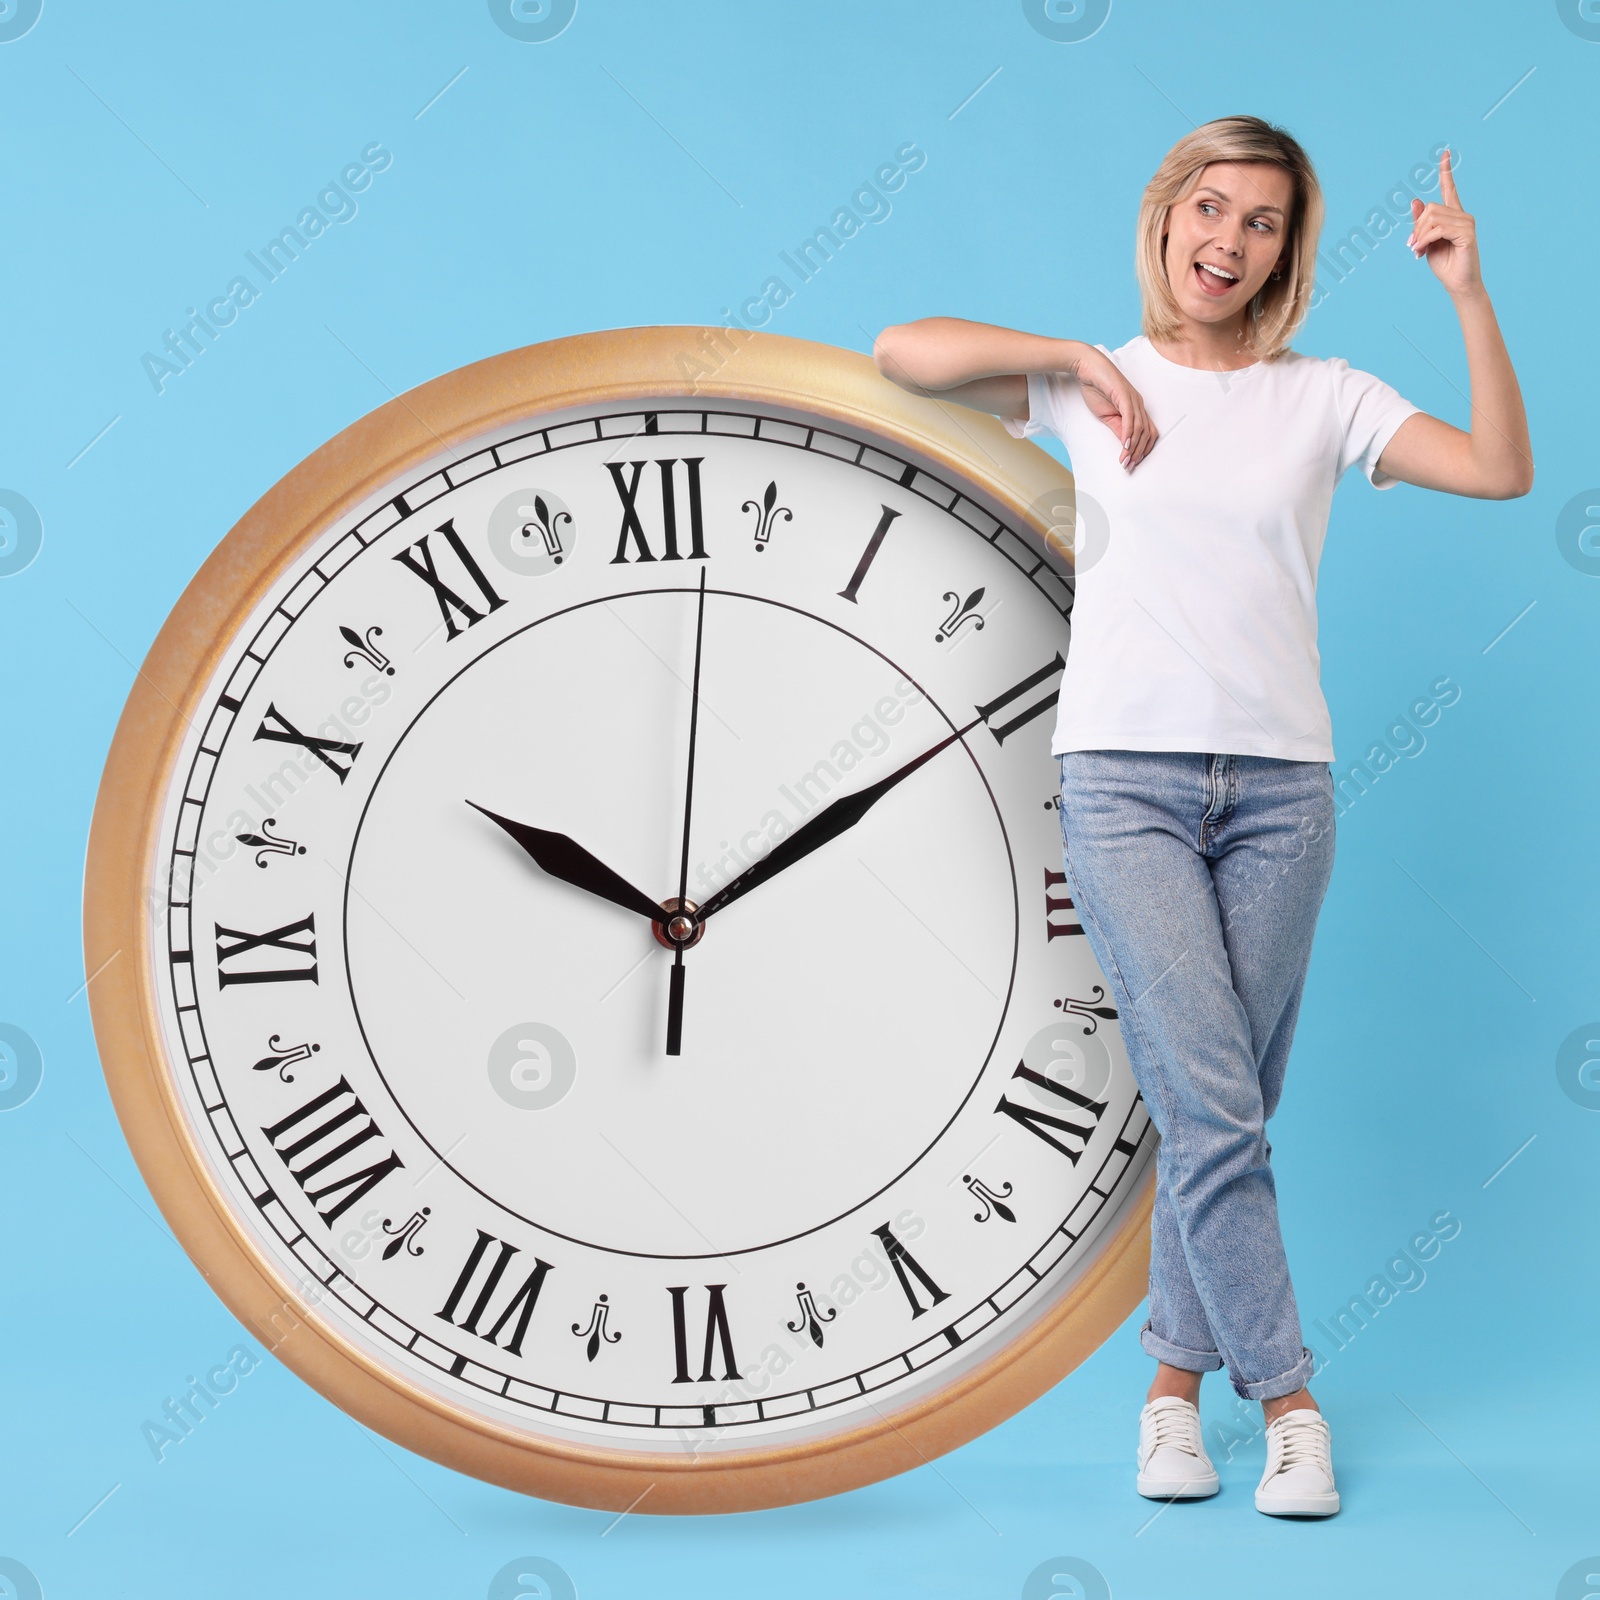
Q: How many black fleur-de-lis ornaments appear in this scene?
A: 12